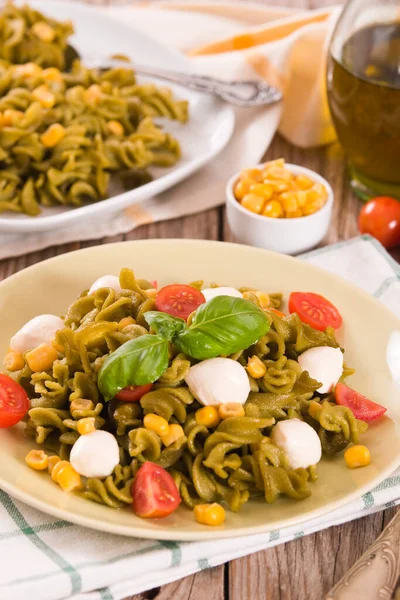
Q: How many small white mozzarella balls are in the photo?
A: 7